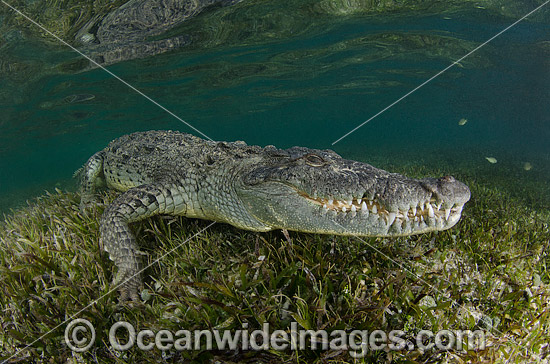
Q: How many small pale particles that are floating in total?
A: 3